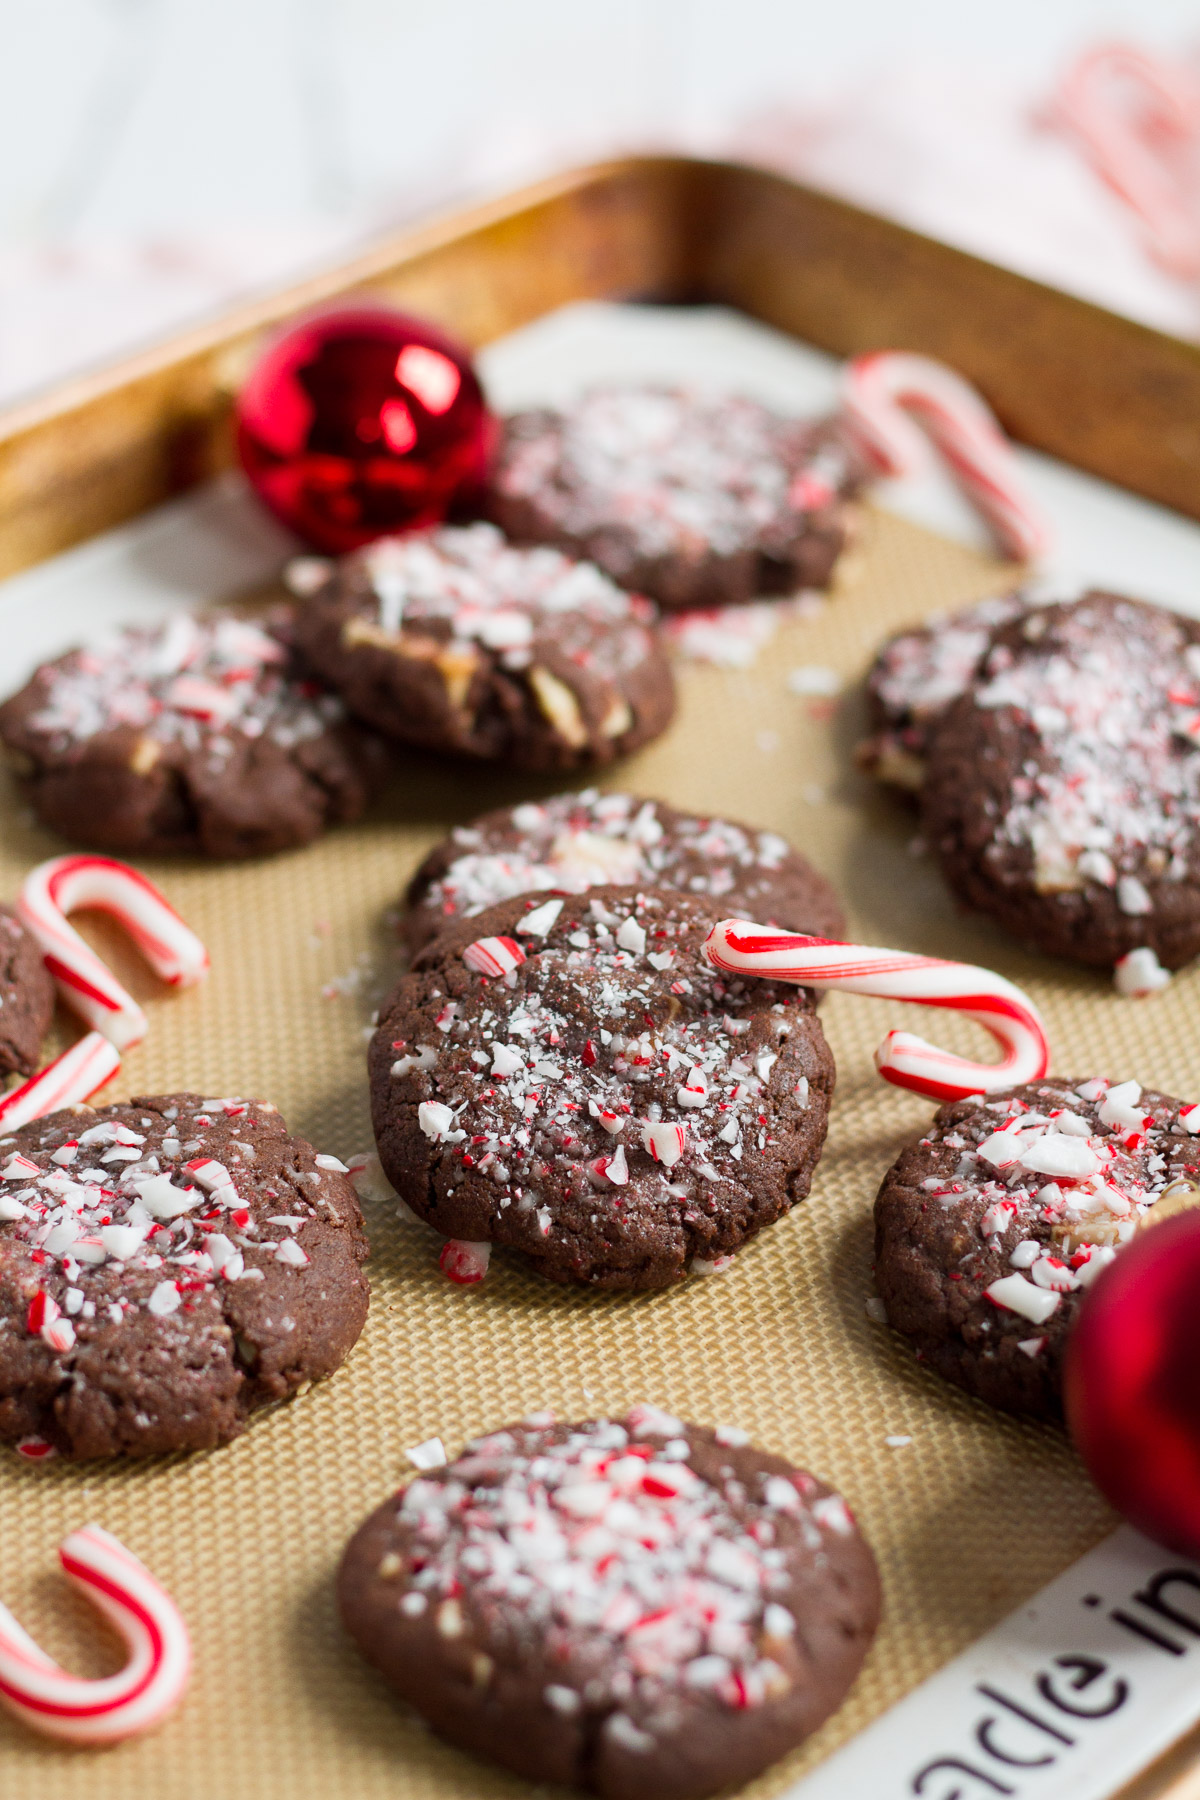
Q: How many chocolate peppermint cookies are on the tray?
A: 11